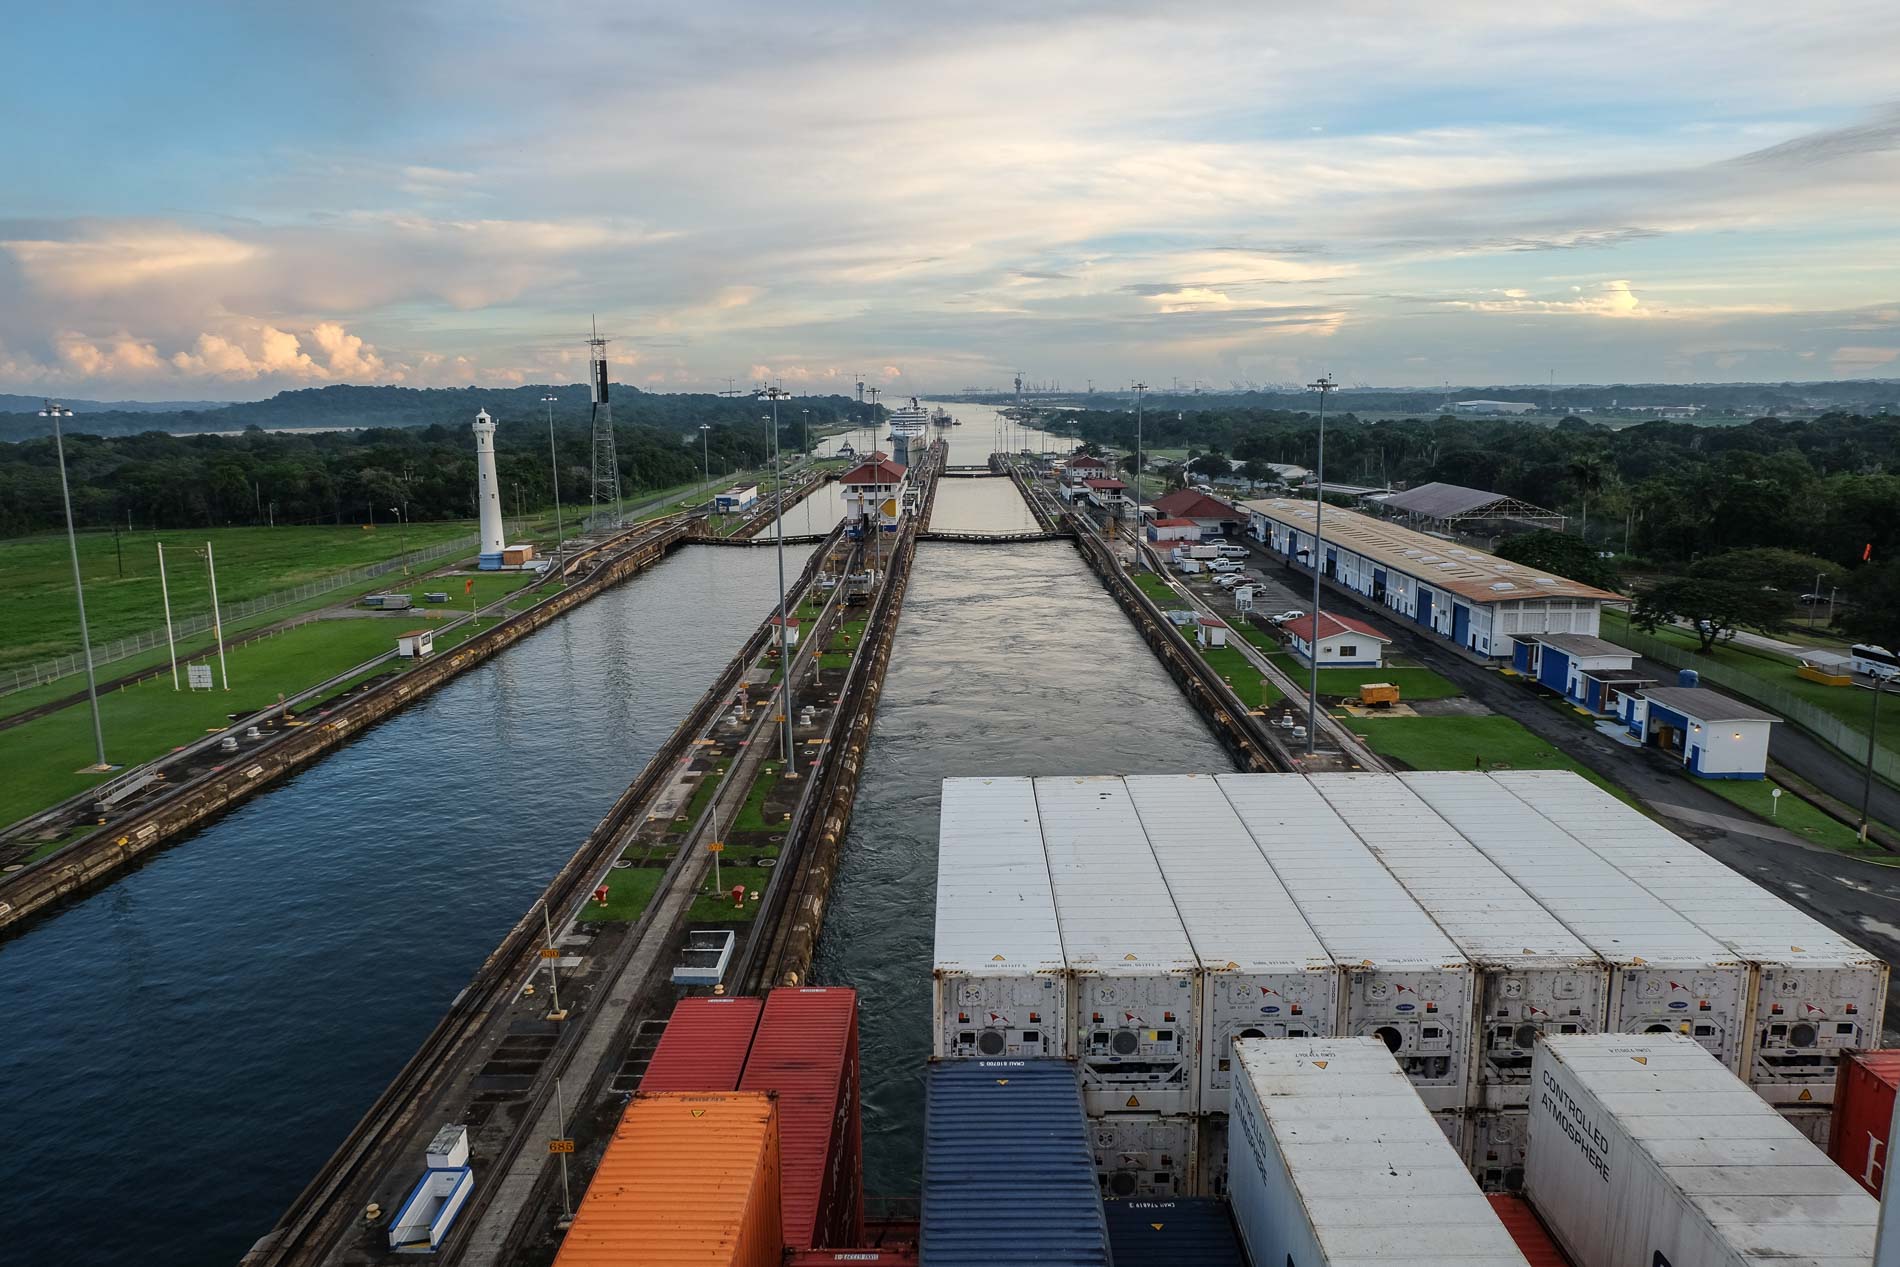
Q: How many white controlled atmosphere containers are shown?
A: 2